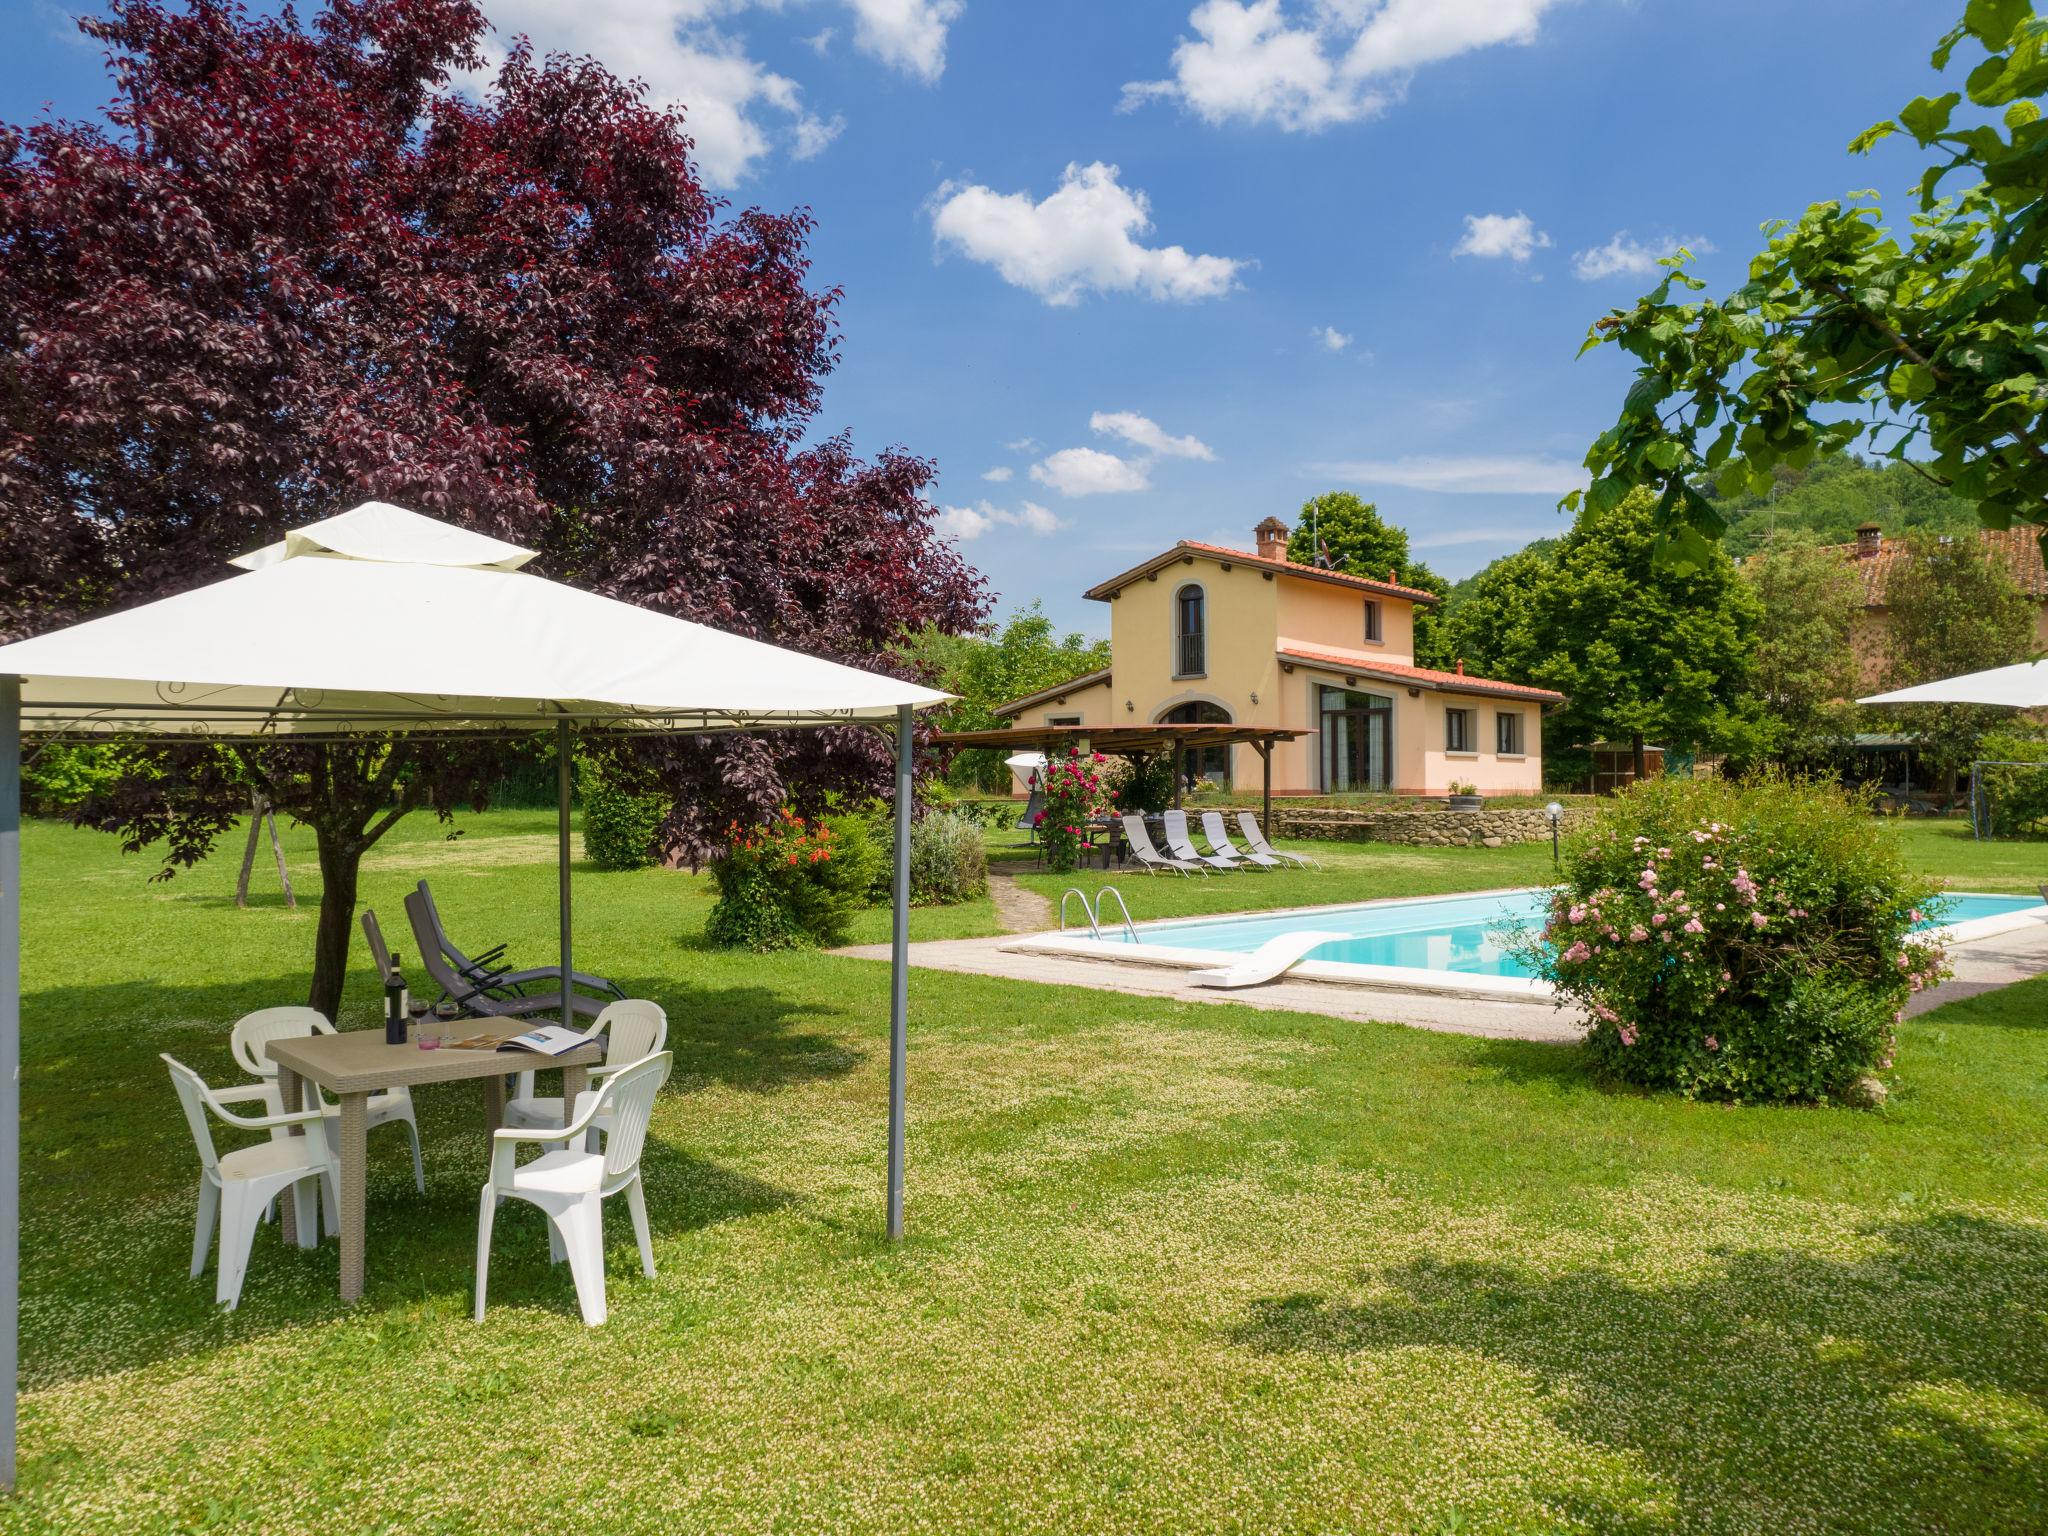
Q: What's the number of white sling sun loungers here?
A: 4